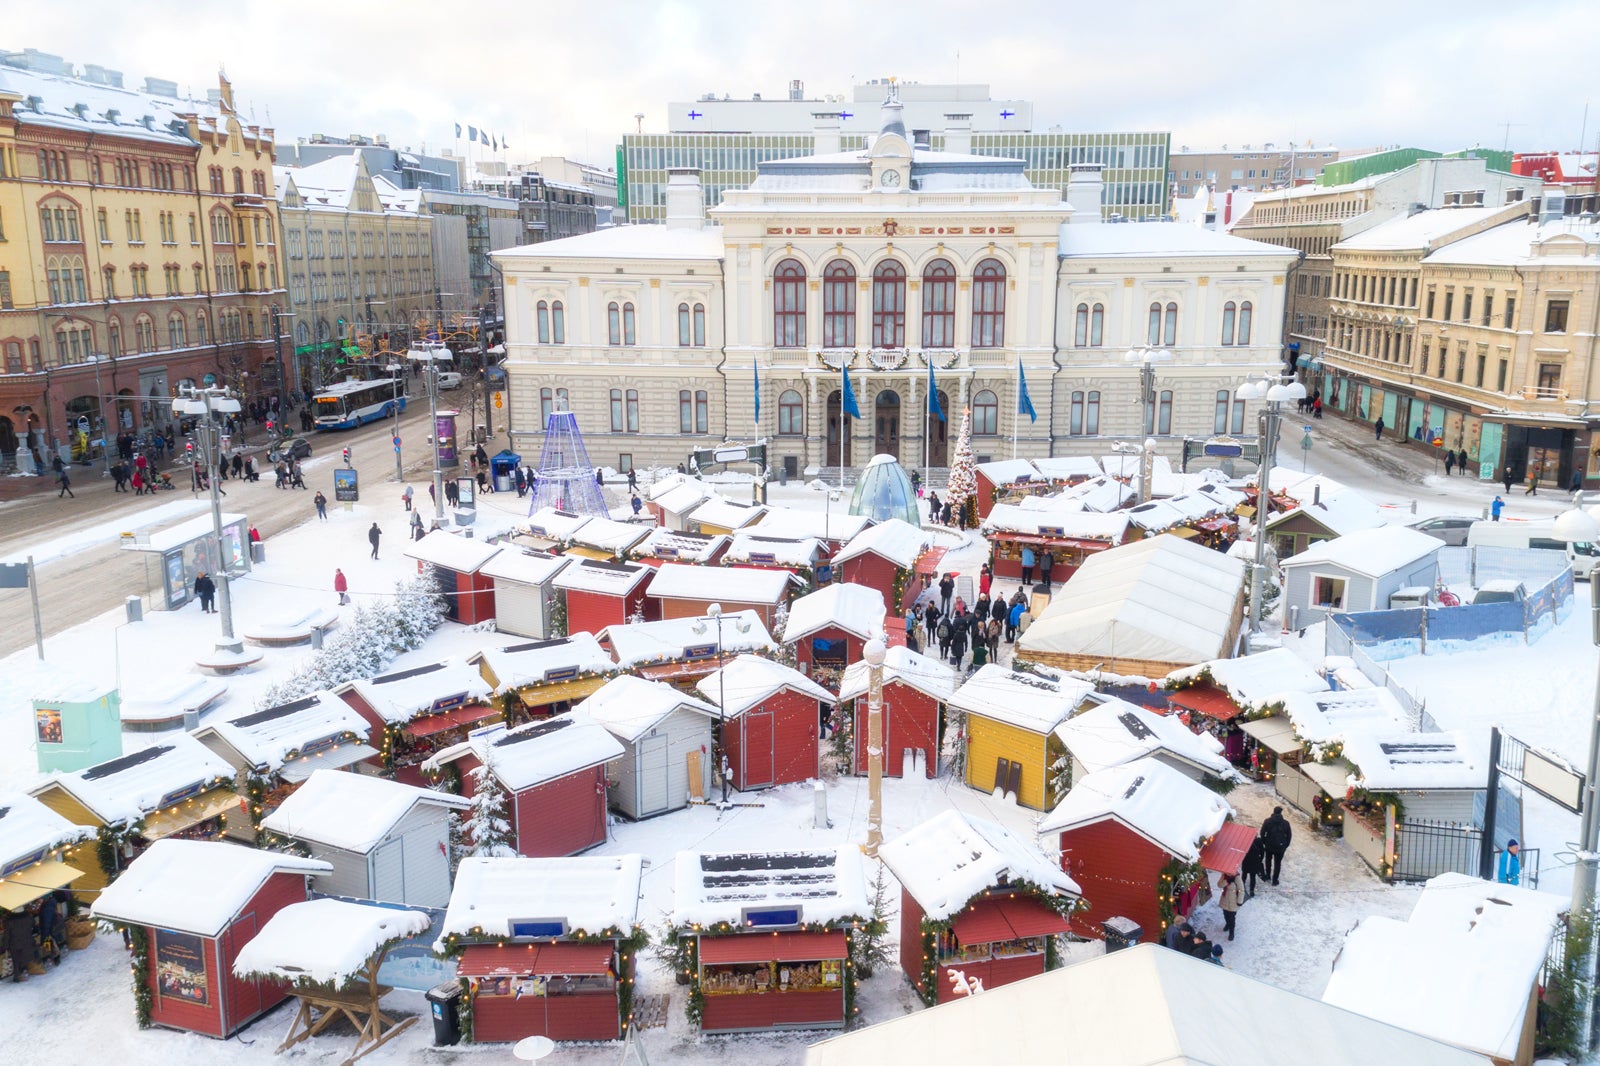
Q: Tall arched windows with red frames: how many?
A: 5